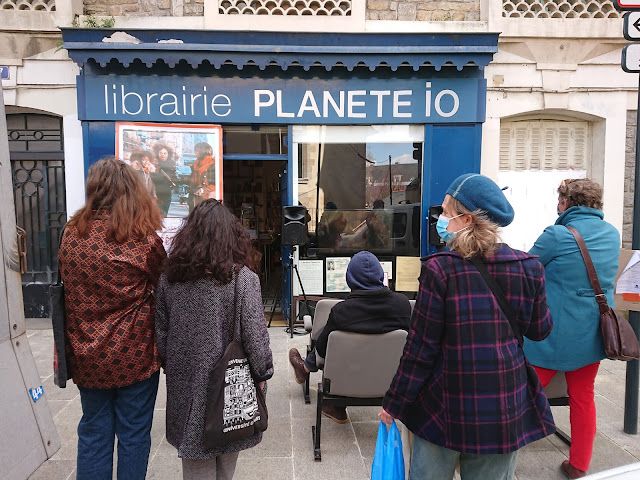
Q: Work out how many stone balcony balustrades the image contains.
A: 3